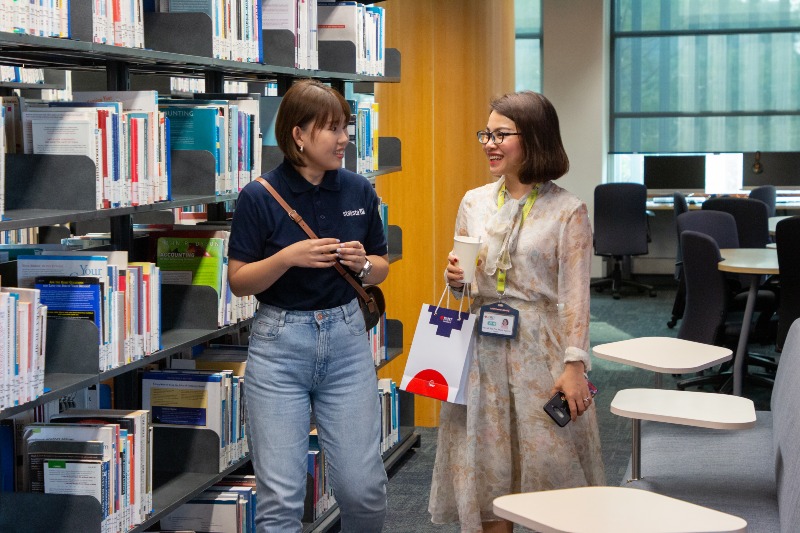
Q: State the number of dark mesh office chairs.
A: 7